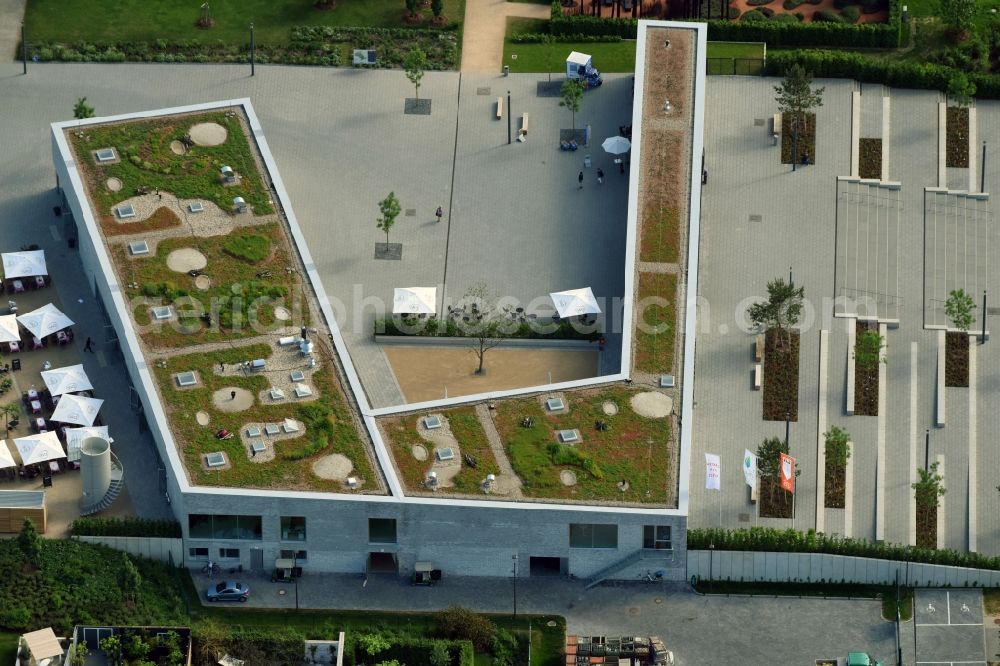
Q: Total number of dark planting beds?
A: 9